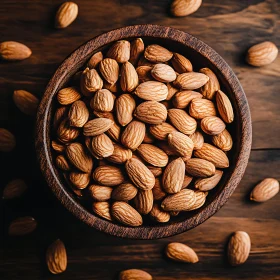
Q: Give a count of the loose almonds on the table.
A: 13